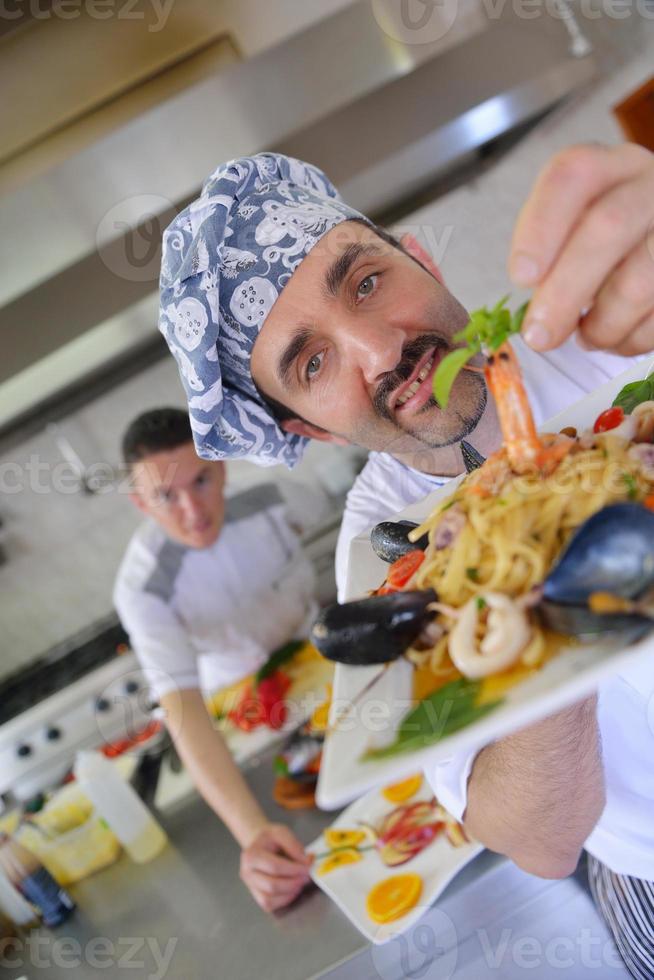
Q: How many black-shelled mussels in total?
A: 4